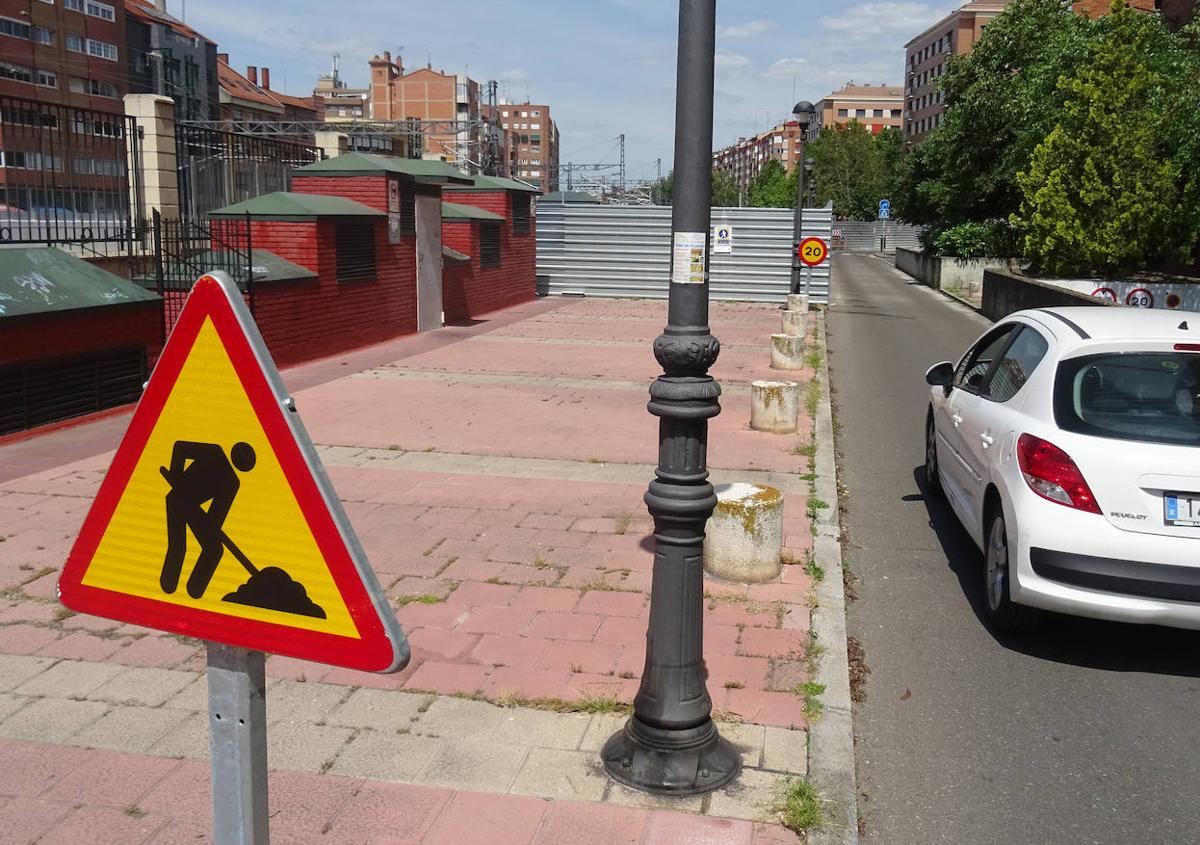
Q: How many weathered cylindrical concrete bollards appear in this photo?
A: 5